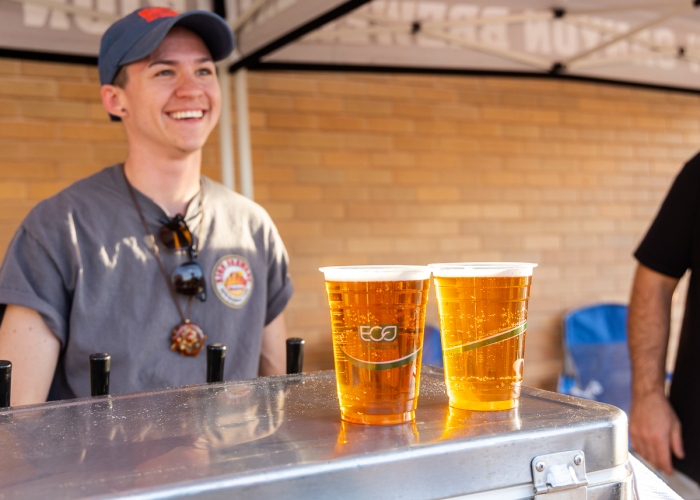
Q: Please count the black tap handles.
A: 4